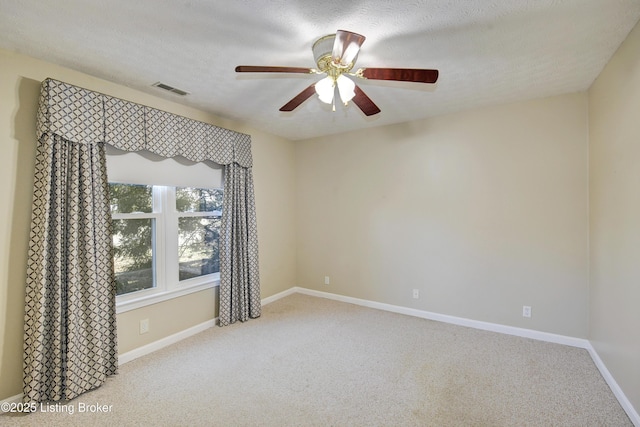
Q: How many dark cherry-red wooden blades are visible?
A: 5